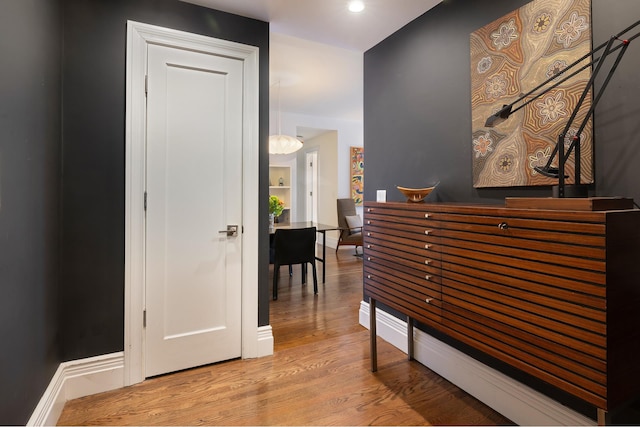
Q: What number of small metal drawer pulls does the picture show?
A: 12